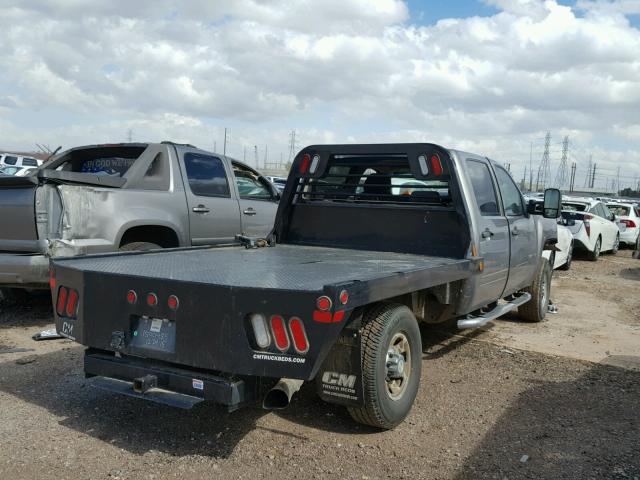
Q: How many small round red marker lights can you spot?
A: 5